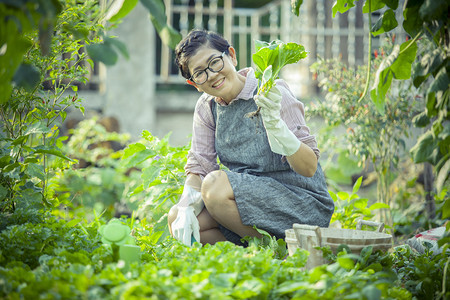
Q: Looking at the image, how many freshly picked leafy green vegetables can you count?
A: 1